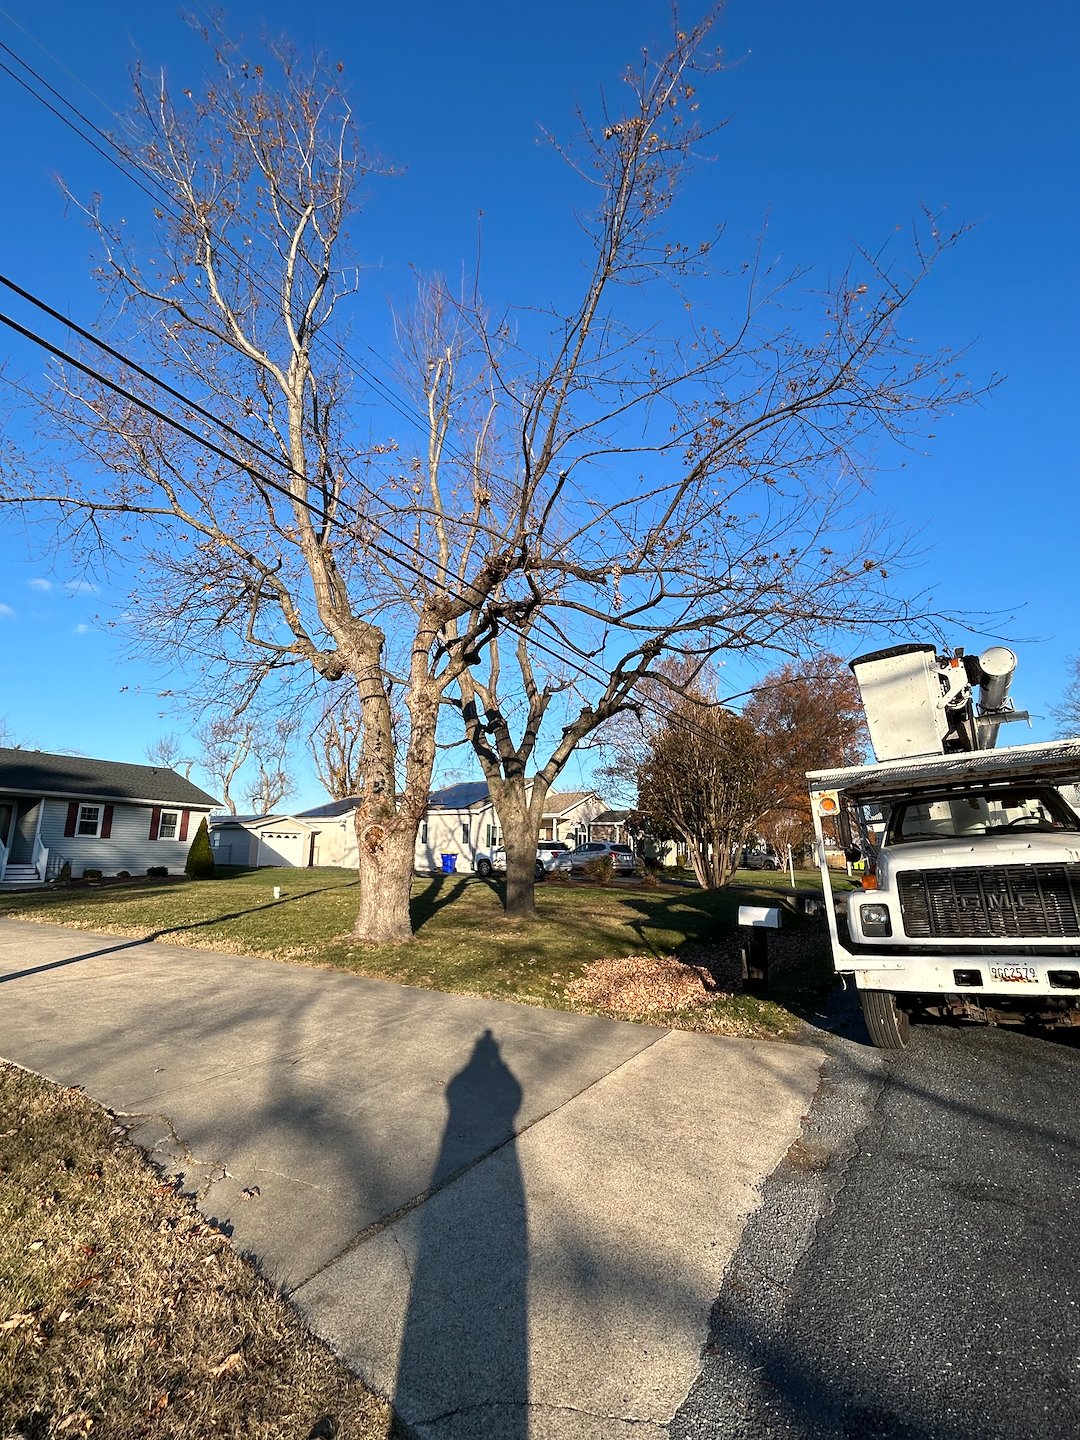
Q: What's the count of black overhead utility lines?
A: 4